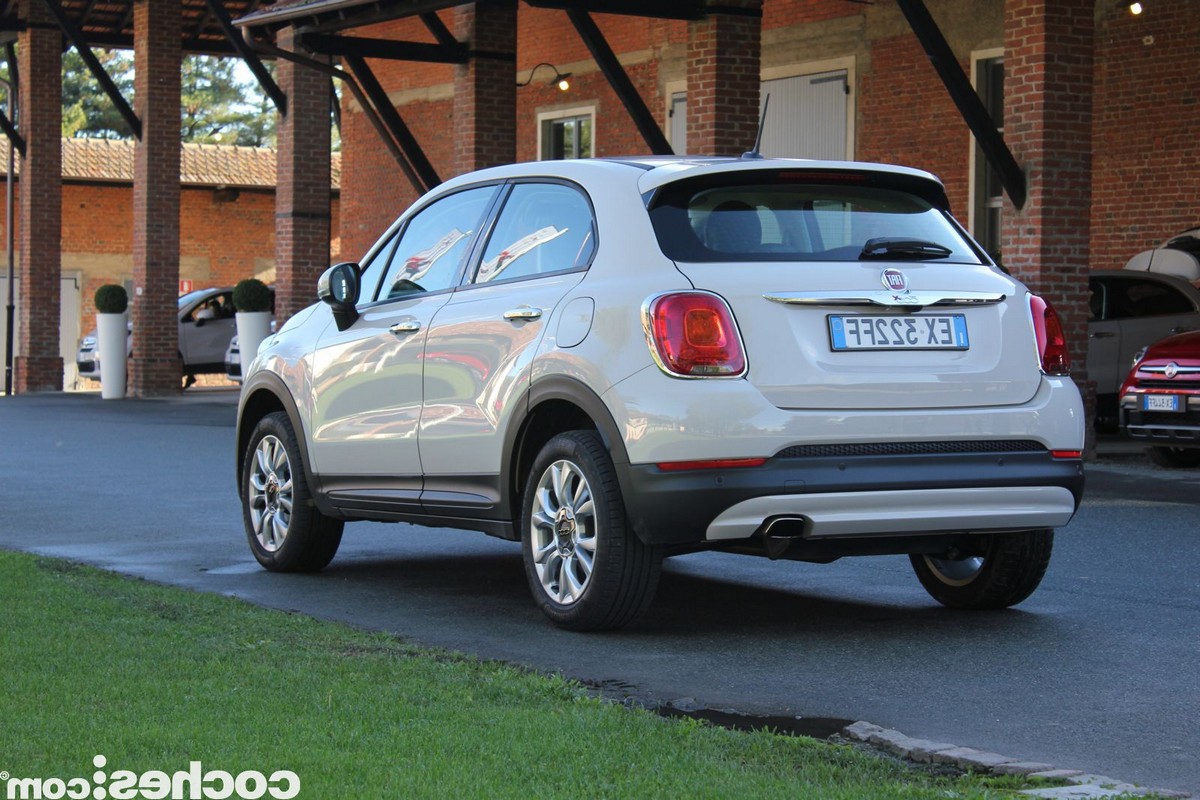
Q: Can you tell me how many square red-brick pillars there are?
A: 6